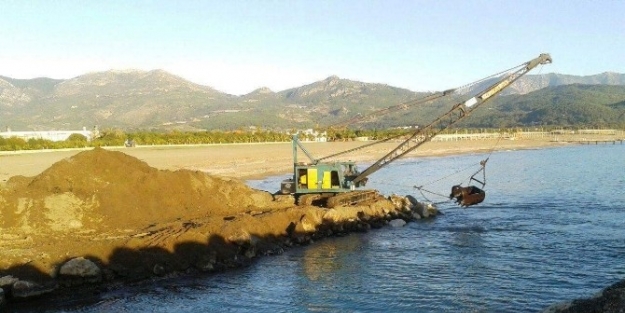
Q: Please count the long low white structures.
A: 1